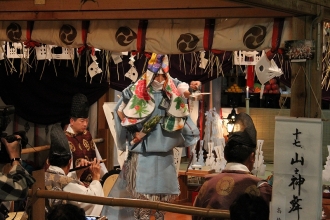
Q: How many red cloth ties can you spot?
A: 5